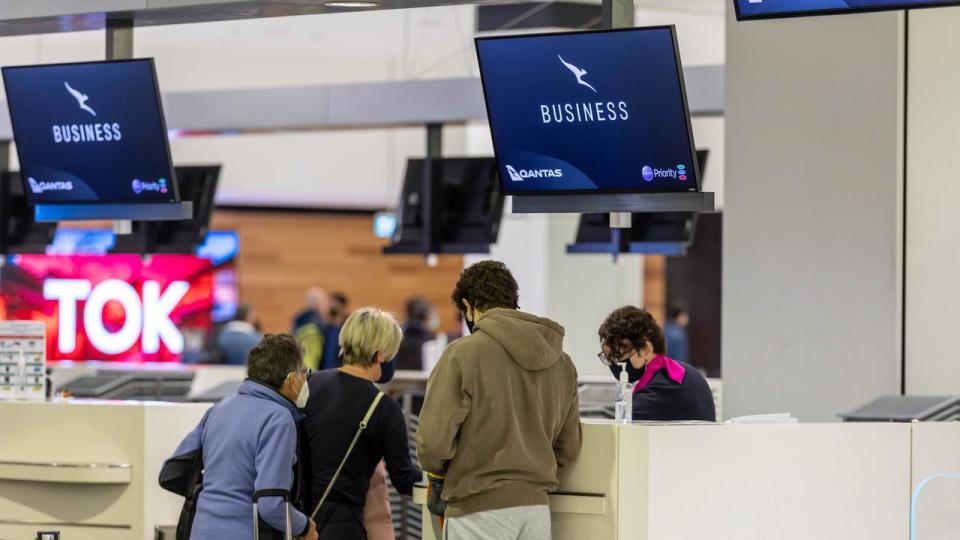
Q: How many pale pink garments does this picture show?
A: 1